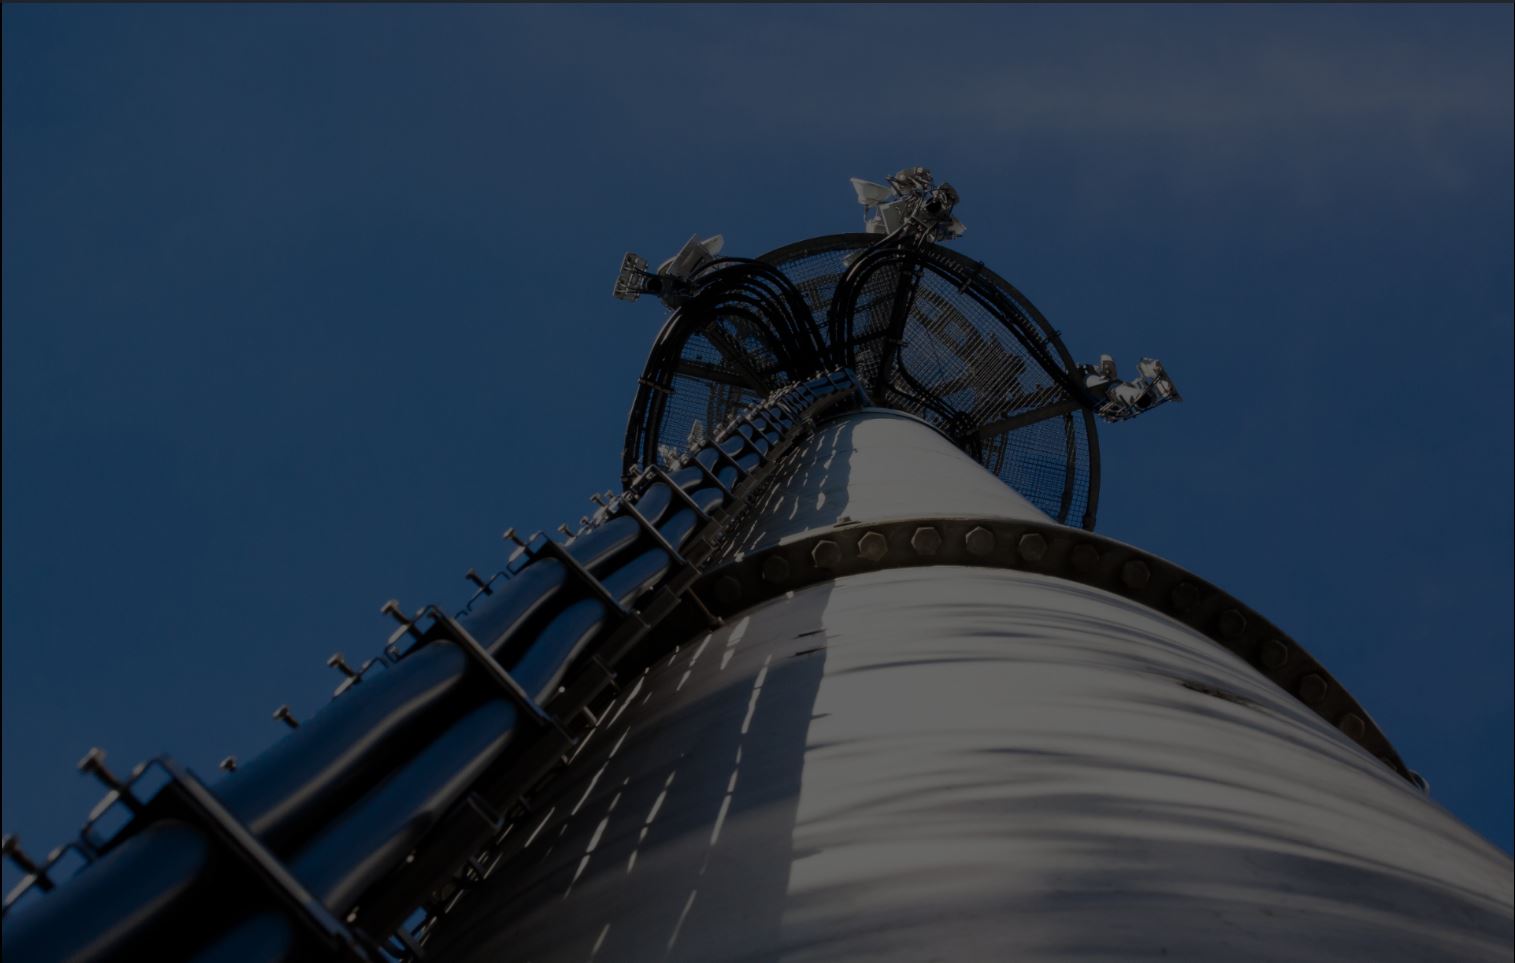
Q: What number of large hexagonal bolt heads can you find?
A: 14